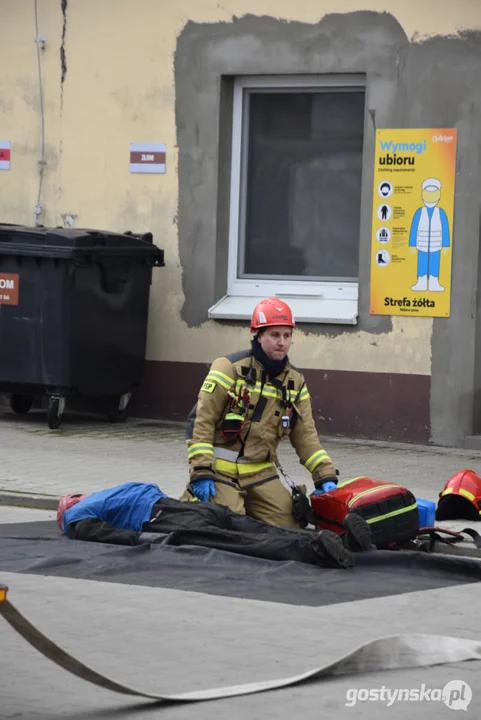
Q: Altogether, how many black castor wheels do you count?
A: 3